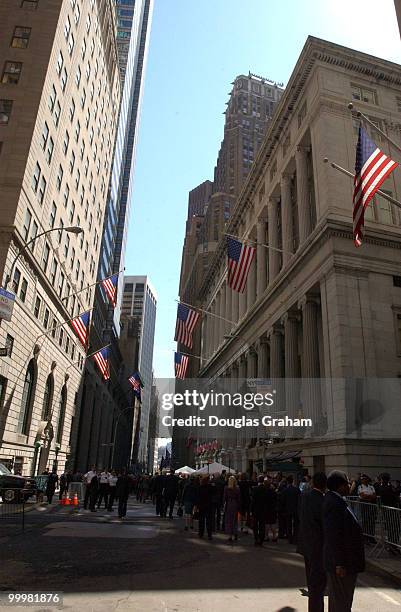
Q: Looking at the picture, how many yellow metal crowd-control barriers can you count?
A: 0